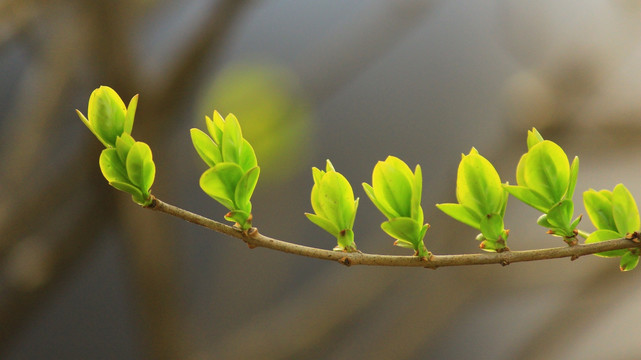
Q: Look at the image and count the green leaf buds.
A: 7